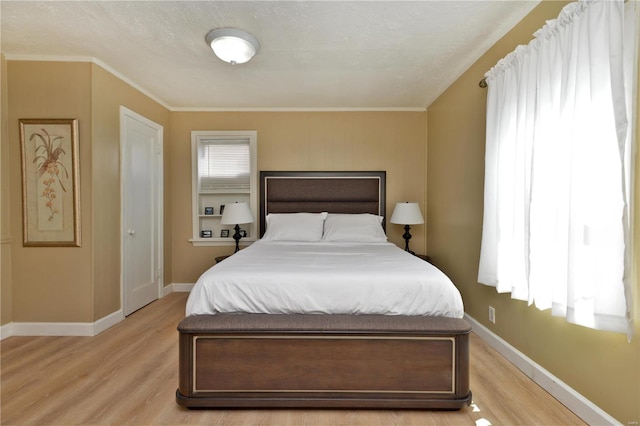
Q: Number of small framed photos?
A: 5